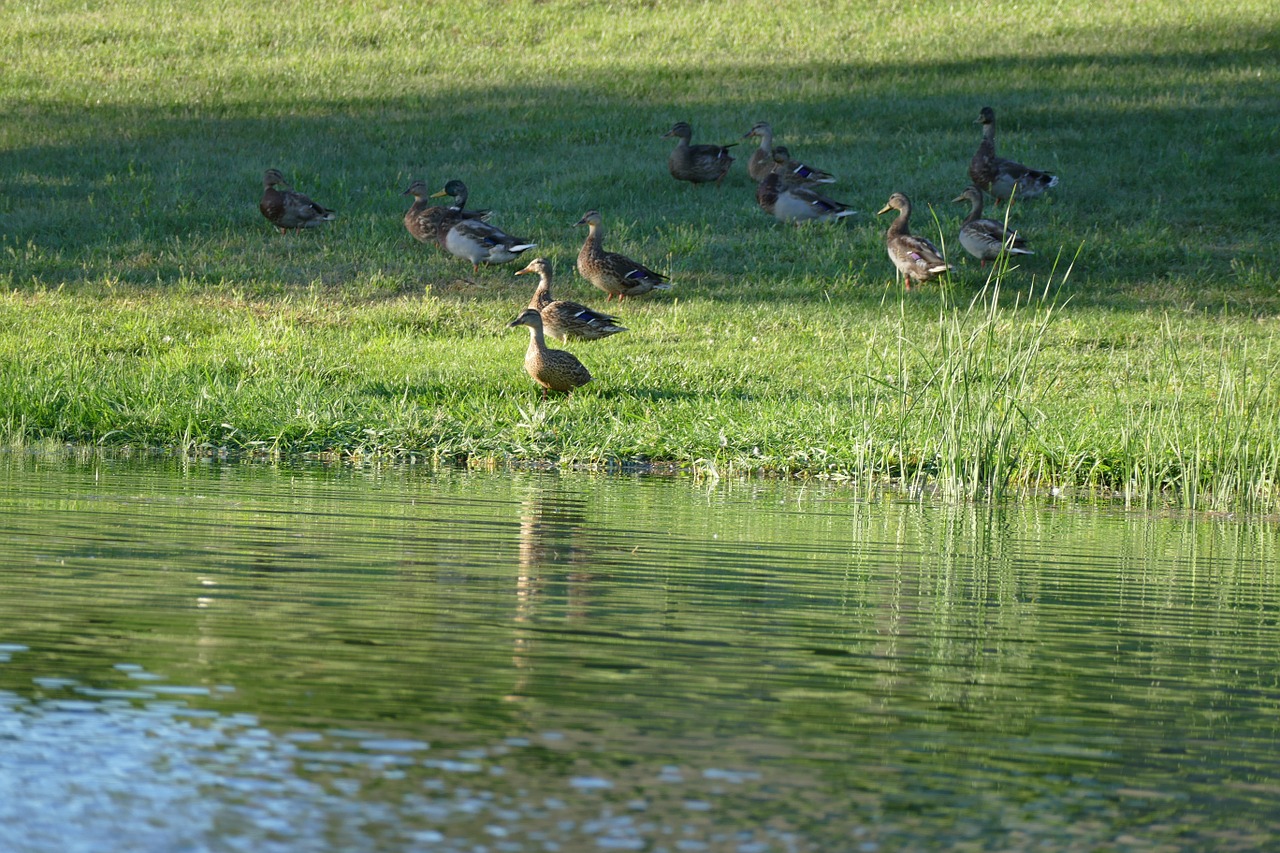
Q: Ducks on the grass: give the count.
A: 12